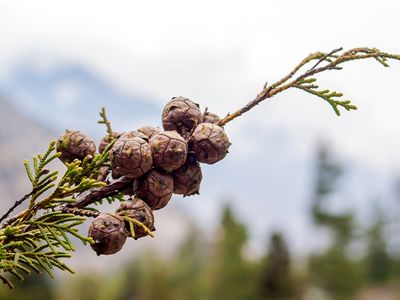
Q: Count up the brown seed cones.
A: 12